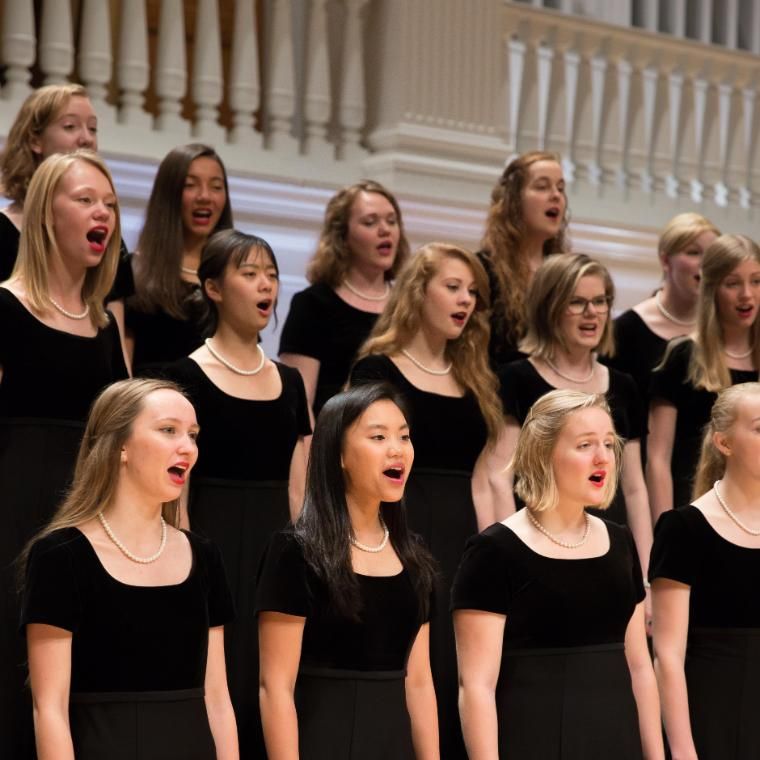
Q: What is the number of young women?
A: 14